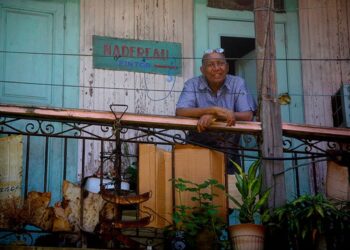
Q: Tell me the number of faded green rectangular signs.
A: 1